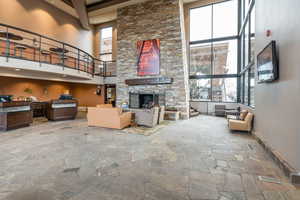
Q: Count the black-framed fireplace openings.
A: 1